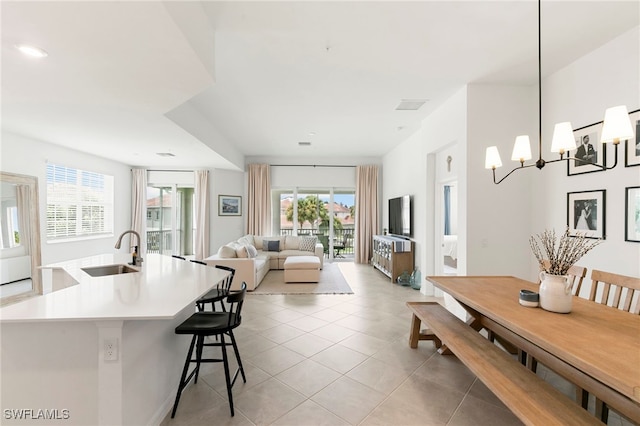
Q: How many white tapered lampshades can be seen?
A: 4